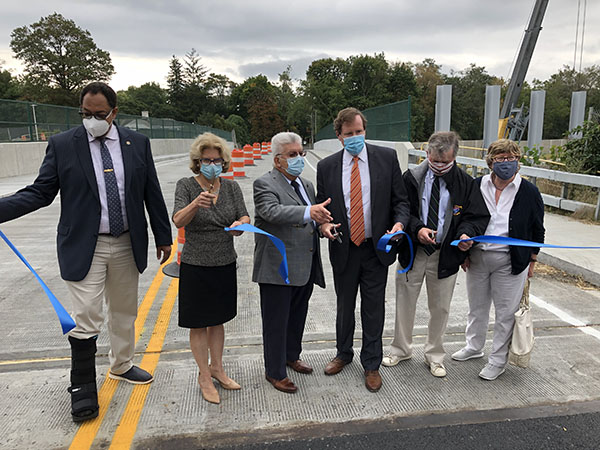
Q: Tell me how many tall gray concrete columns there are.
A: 4